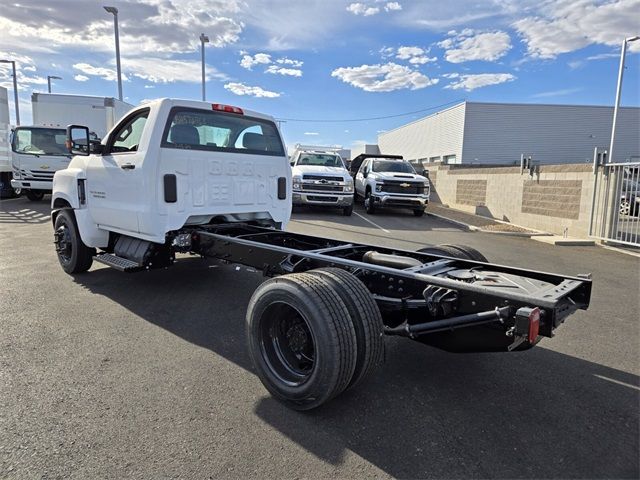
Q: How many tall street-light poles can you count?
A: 5